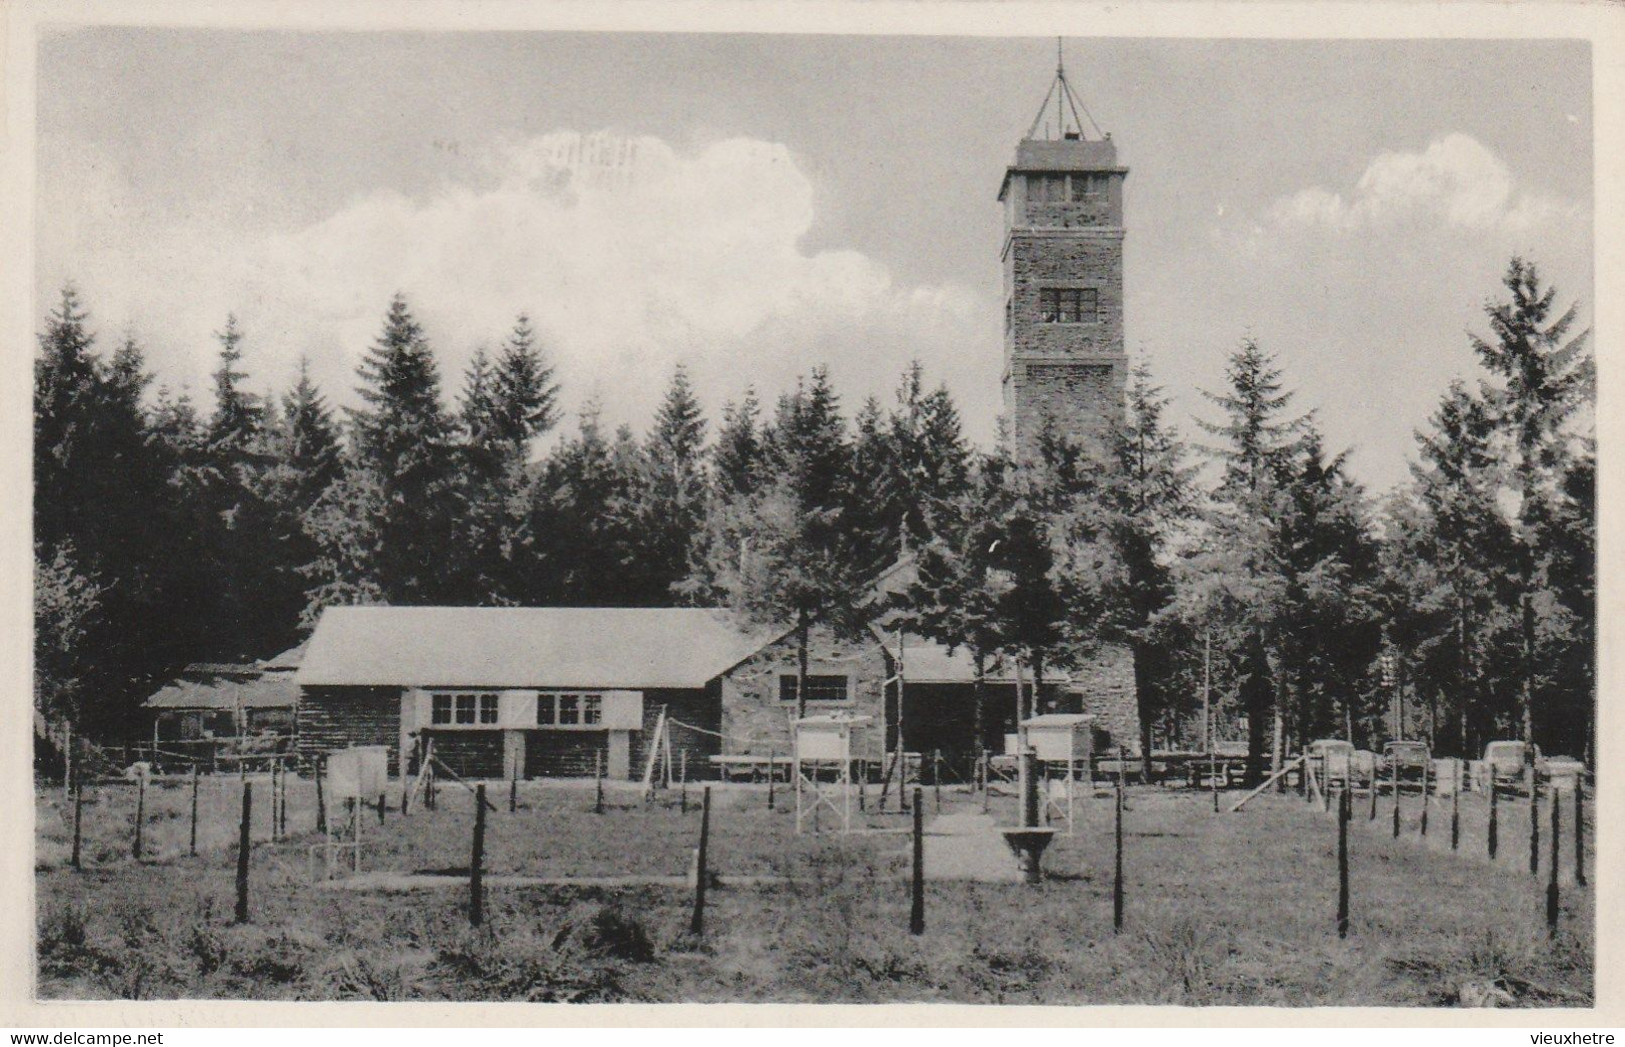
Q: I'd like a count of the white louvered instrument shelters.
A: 3